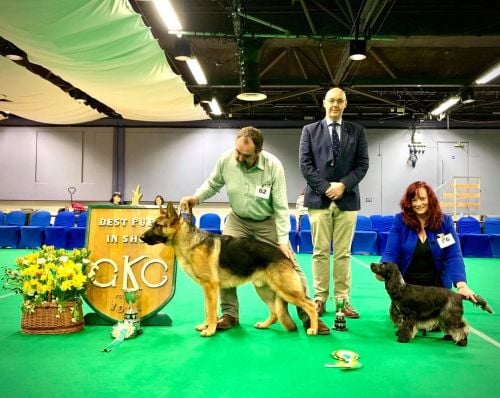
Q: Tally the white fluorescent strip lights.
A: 5